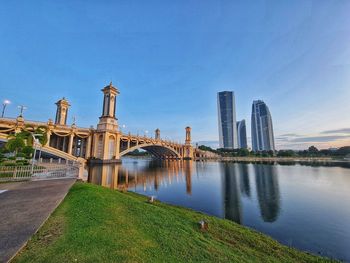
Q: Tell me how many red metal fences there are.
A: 0